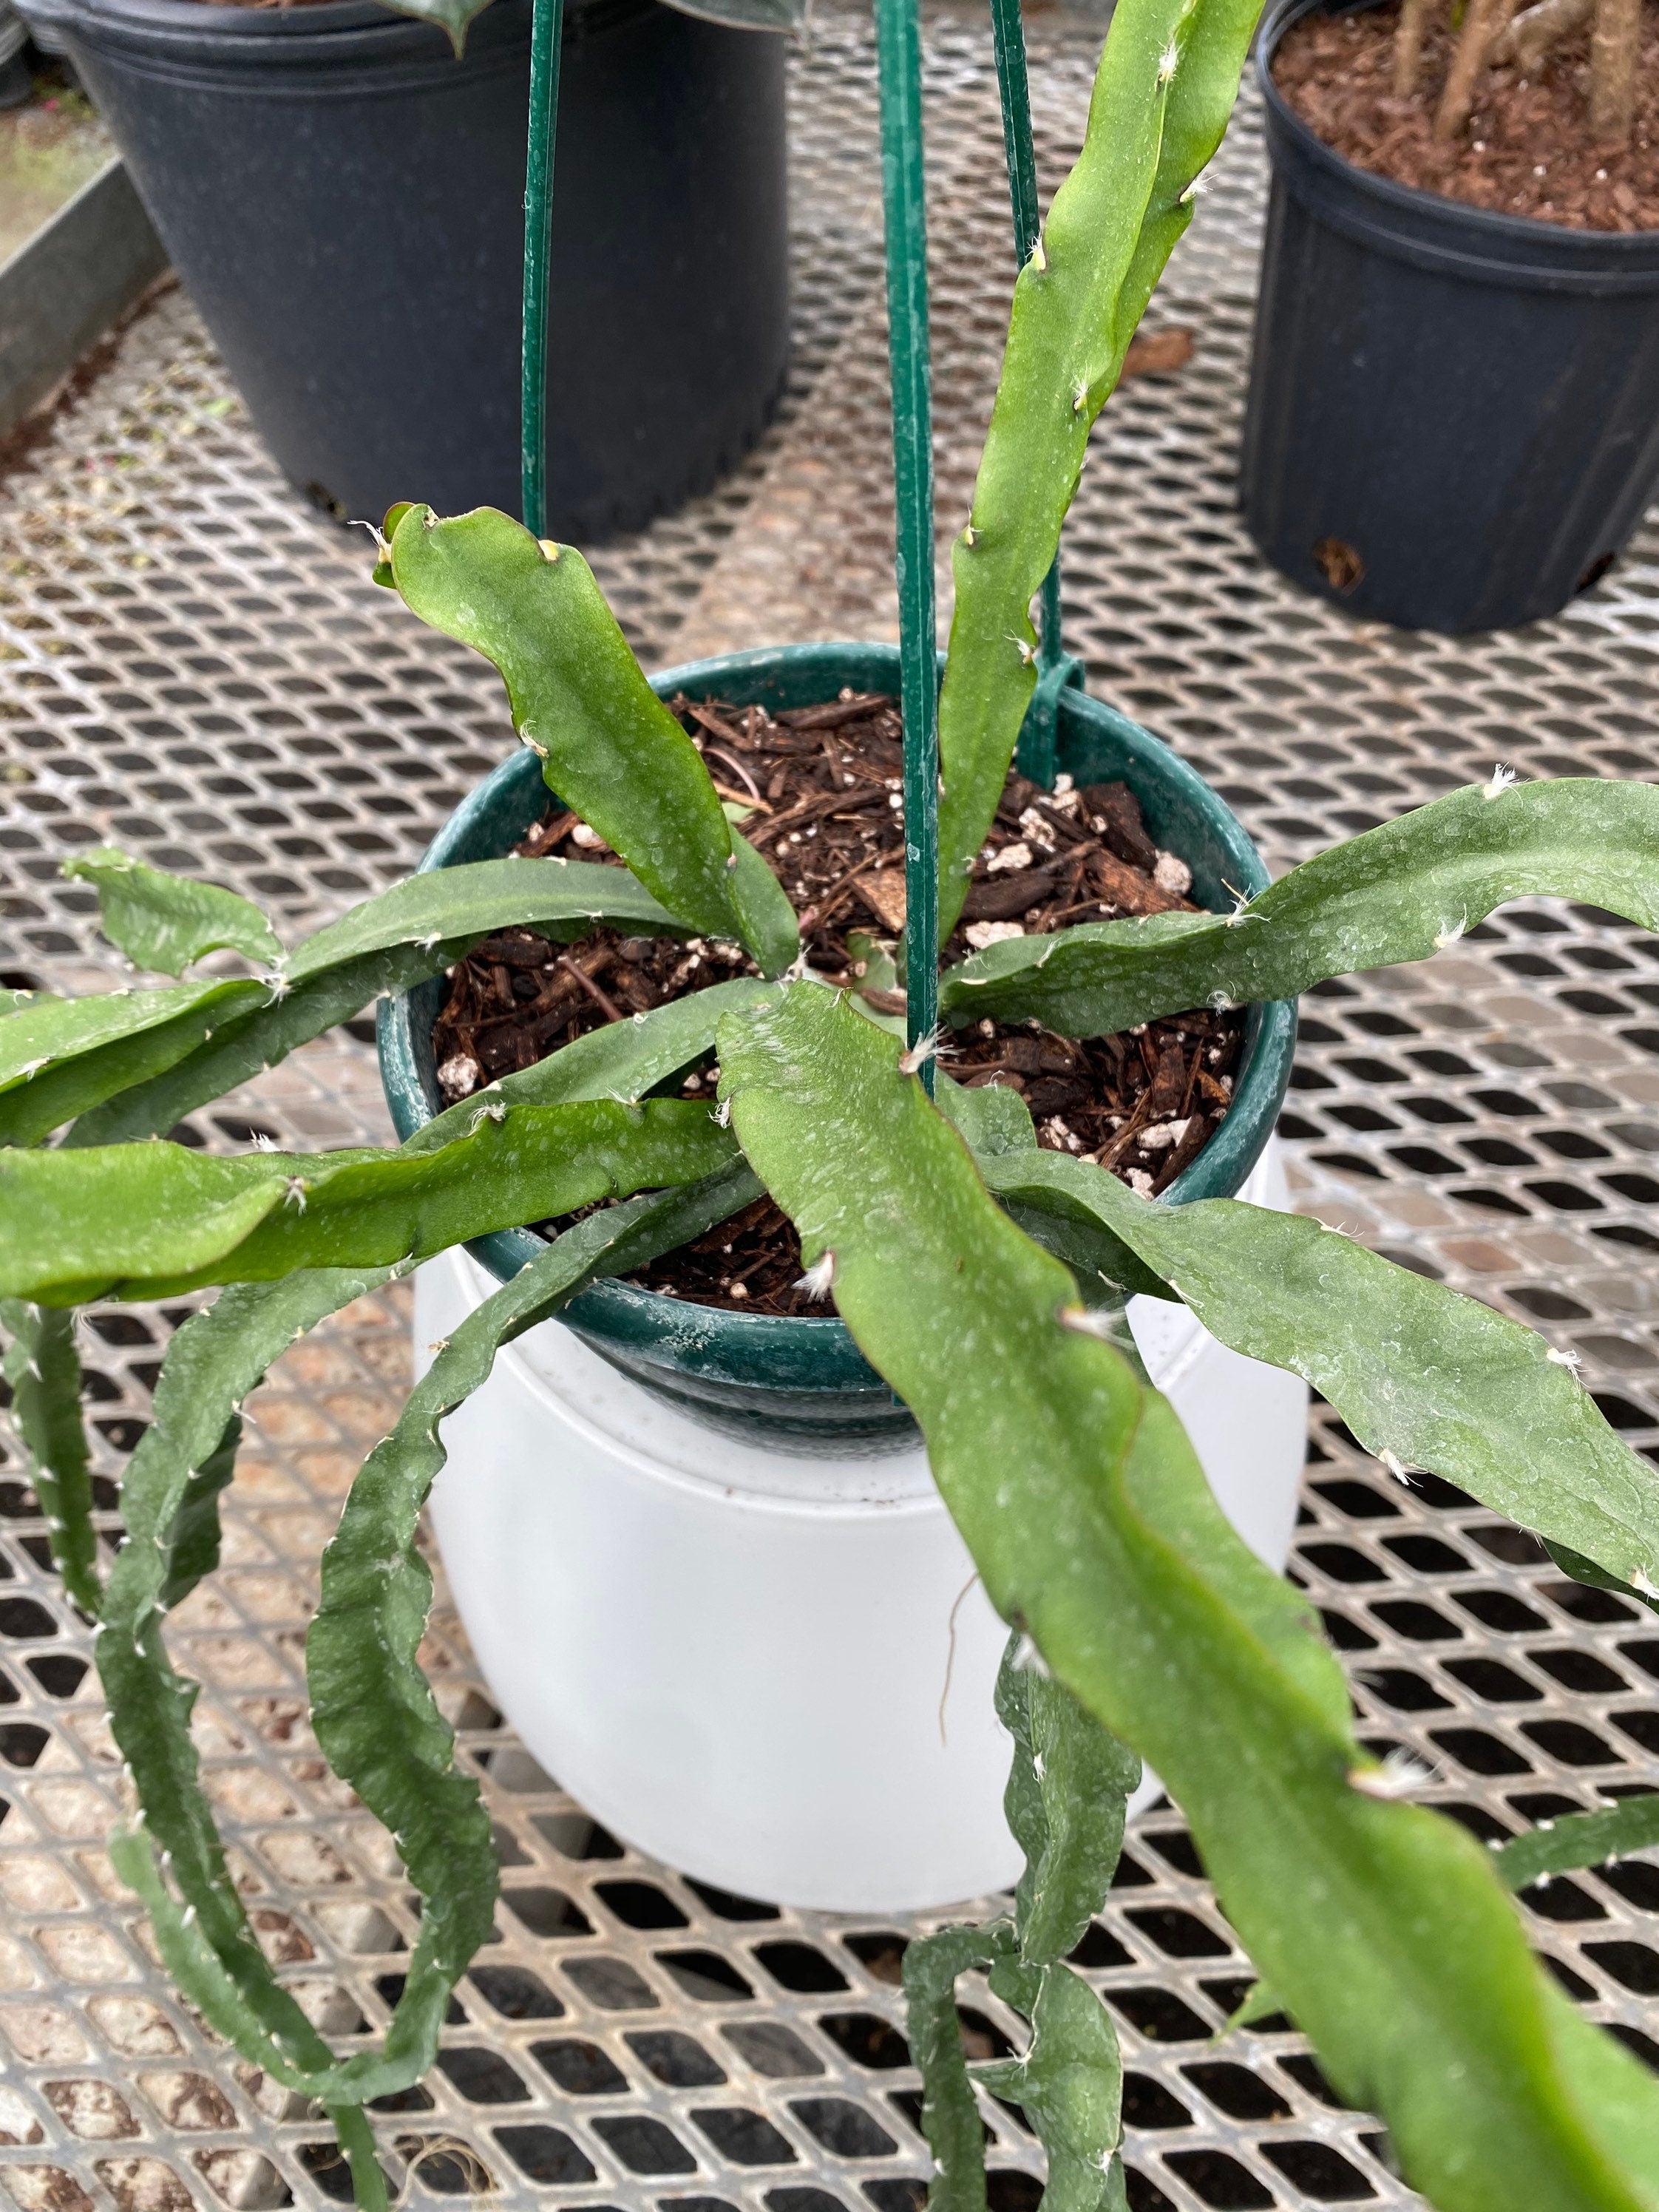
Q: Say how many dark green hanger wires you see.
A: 3